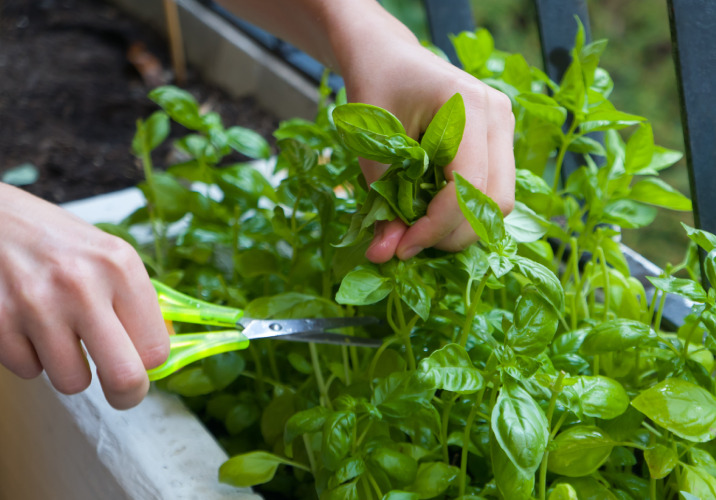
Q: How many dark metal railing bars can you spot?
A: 3